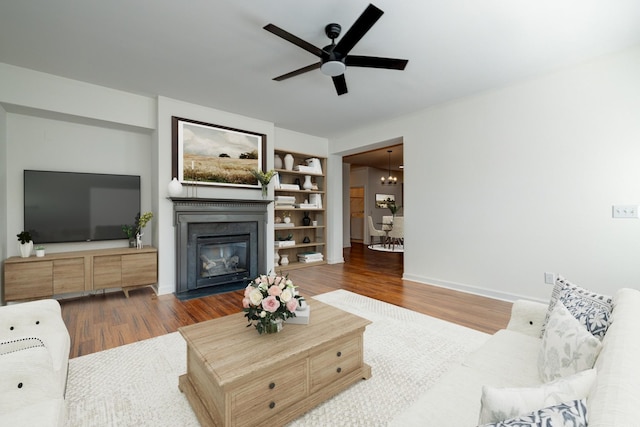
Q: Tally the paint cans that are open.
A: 0